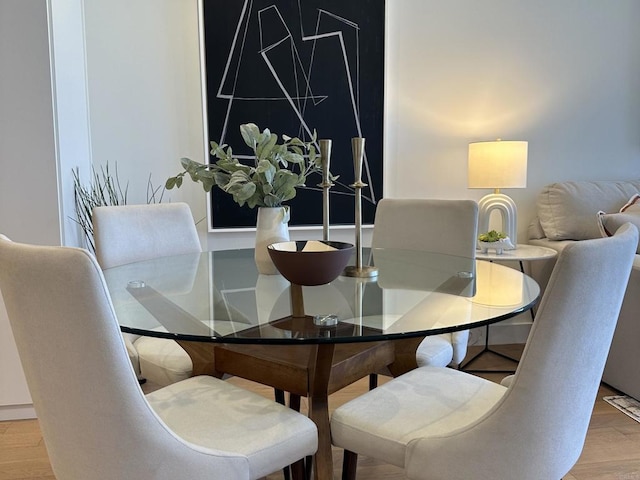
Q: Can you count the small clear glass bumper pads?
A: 3